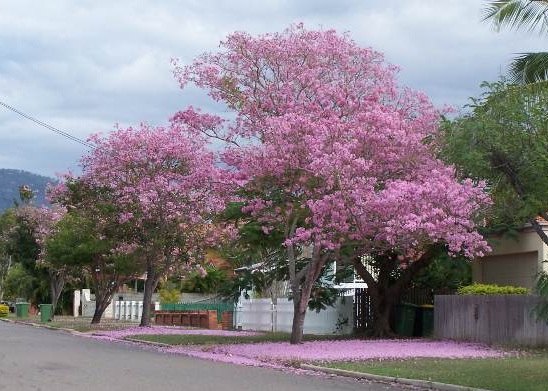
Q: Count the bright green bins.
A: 2